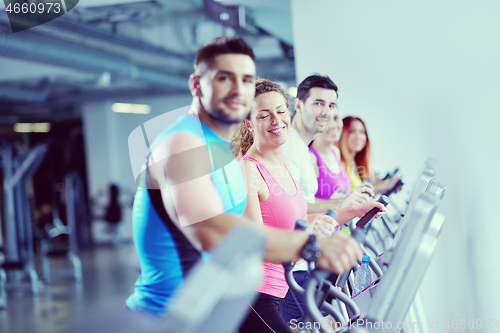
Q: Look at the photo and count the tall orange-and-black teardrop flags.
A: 0